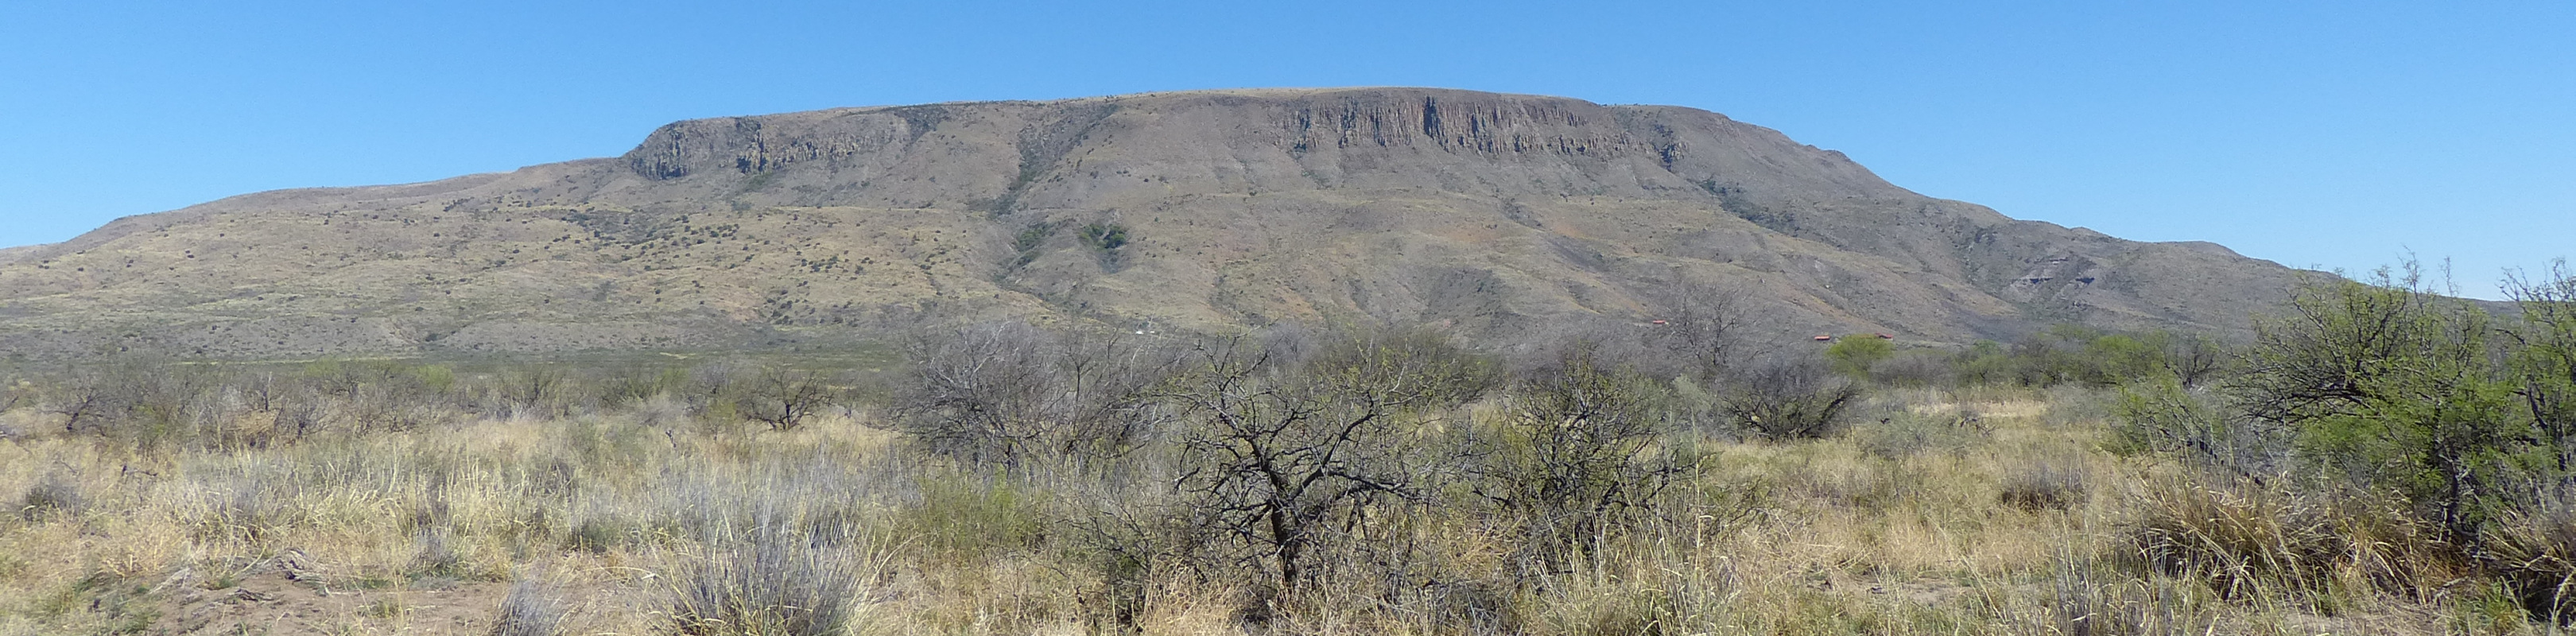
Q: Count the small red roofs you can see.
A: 3